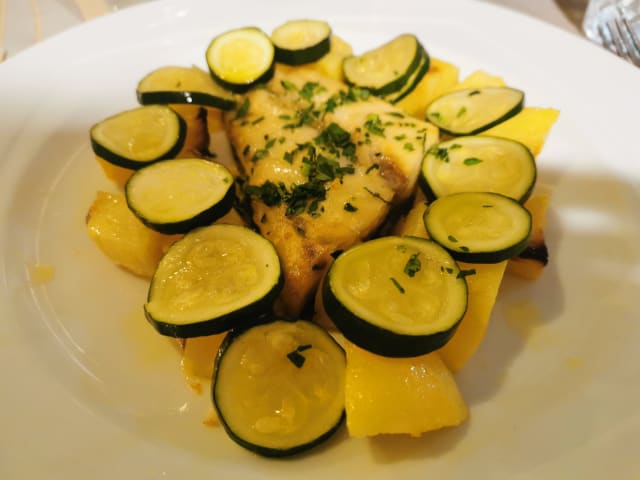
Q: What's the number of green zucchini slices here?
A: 13